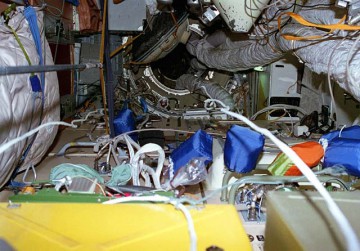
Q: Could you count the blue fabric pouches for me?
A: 4